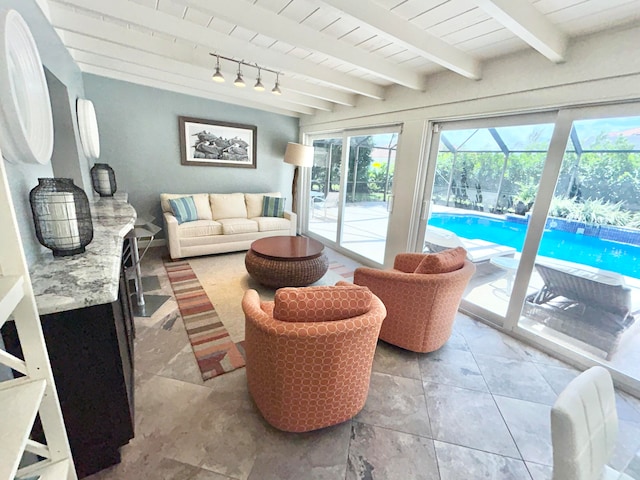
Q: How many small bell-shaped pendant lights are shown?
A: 4